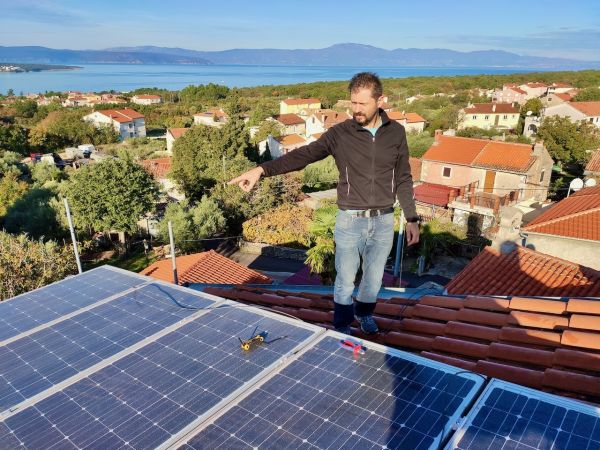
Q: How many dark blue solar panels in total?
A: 5